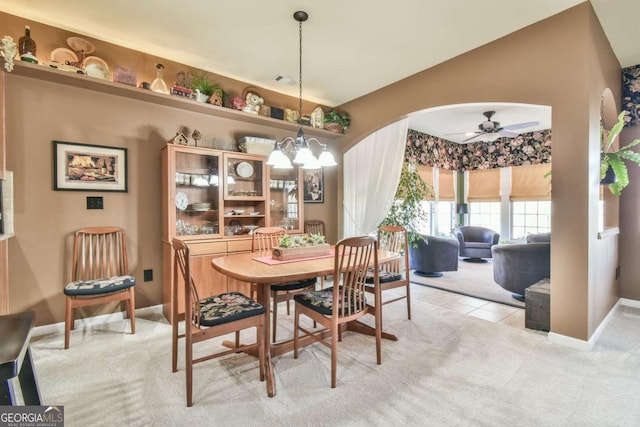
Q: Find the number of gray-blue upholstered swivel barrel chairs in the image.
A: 3